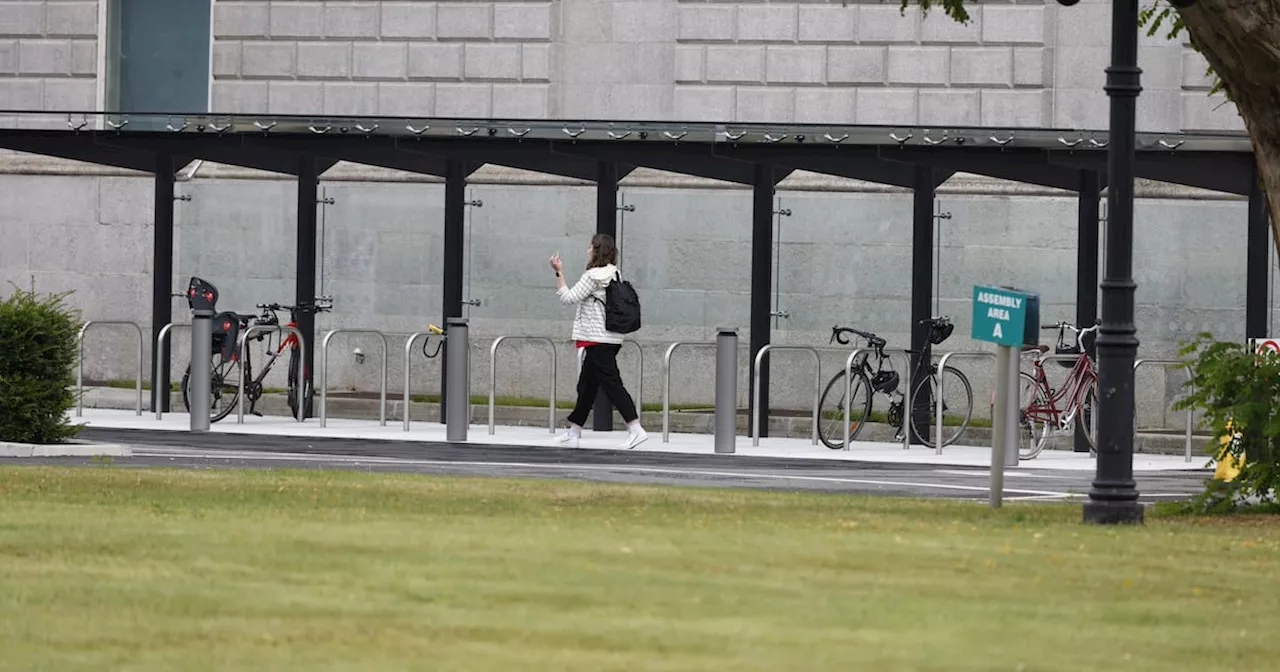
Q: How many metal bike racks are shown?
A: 13